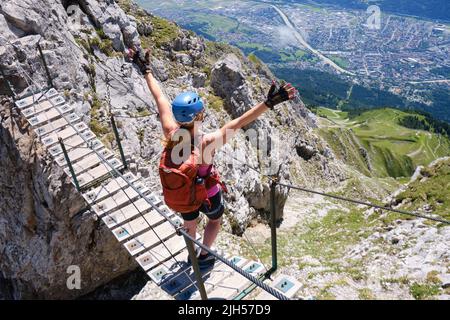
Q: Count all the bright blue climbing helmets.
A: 1